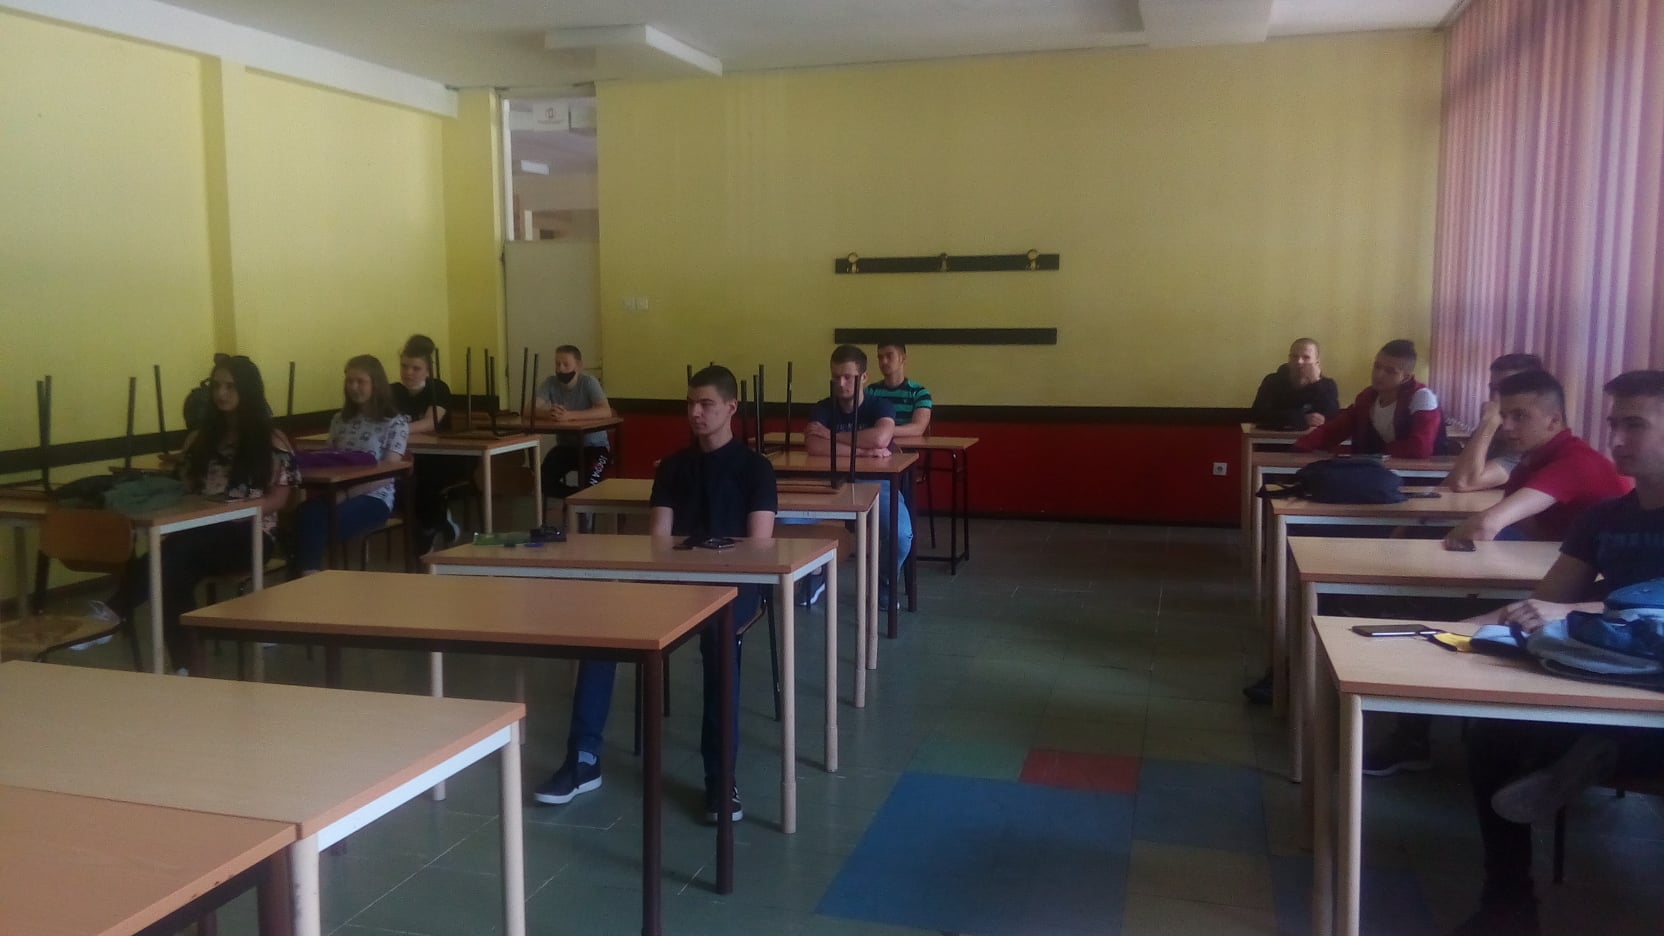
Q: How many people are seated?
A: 12